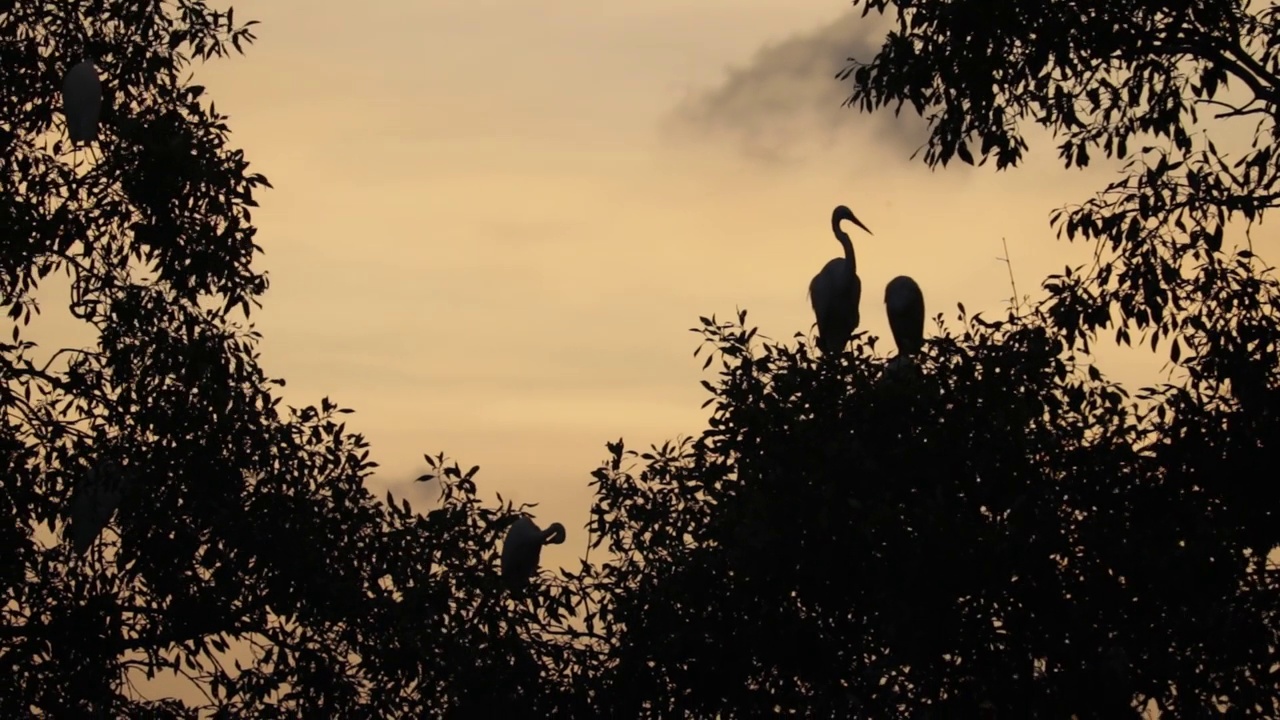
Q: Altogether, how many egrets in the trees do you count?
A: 5